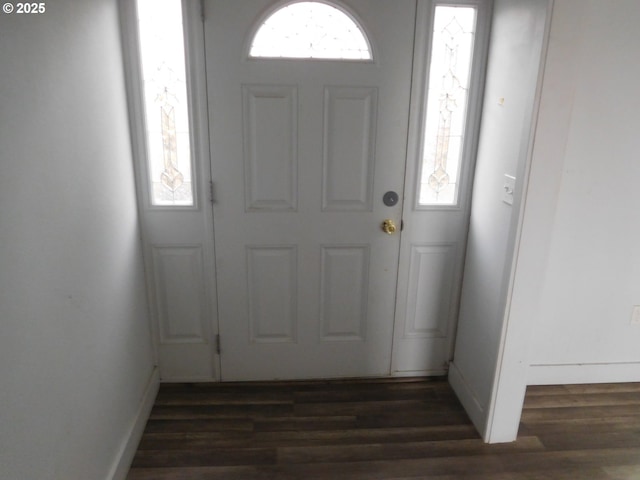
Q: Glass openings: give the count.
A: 3